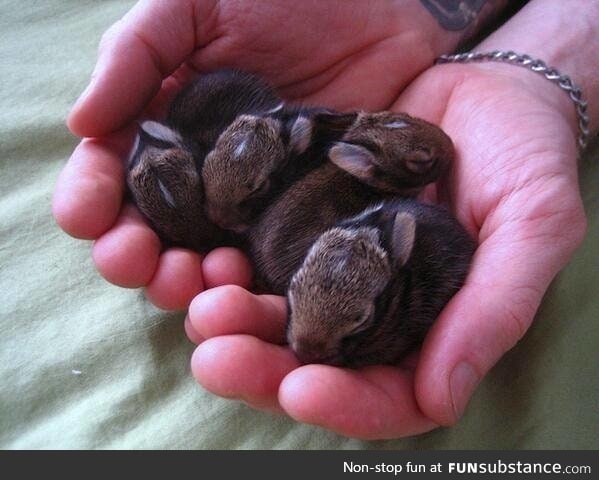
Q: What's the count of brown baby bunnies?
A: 4